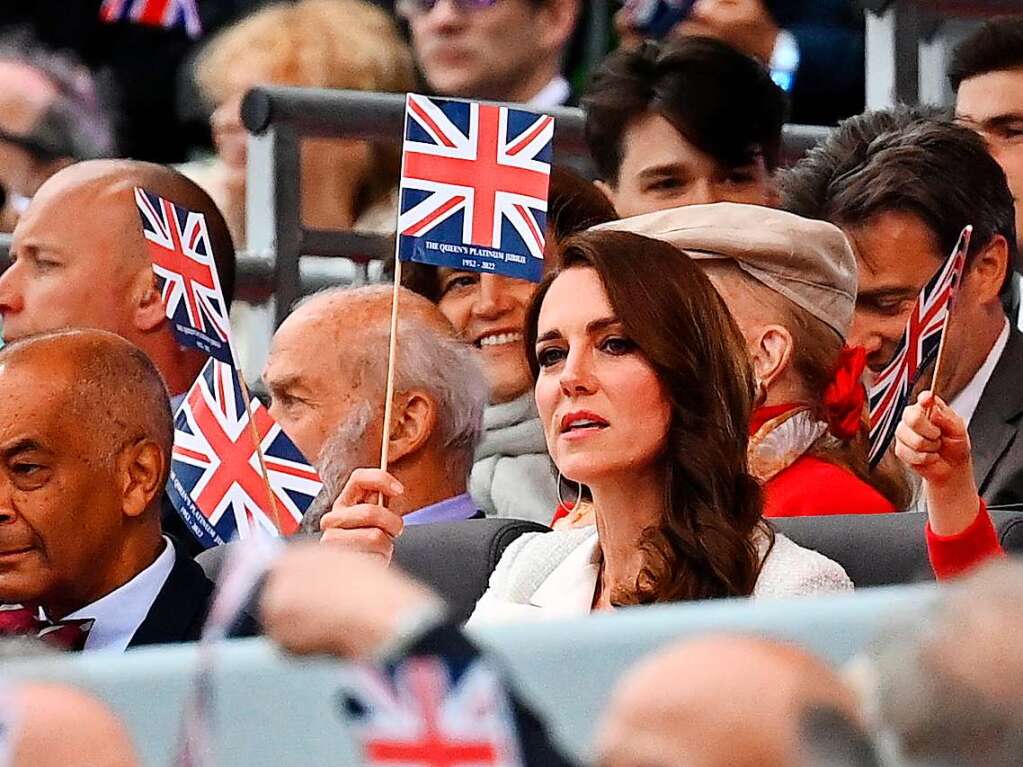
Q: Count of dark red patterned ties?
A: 1